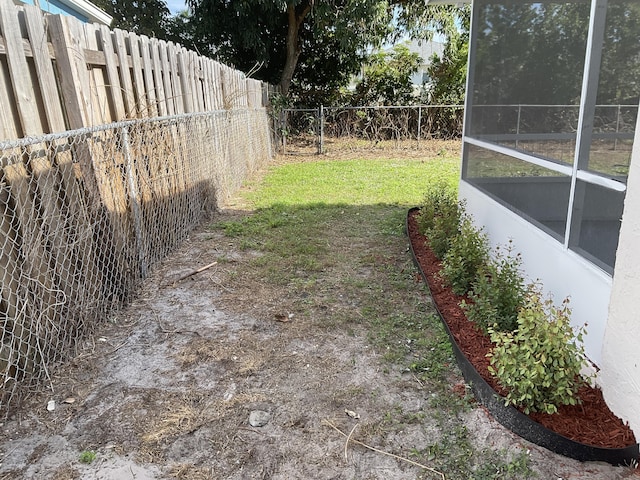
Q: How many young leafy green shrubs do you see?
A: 5